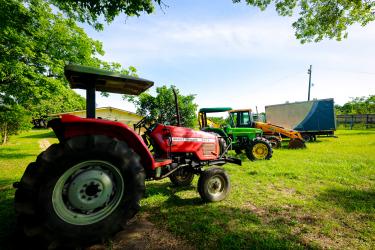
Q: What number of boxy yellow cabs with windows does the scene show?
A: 1